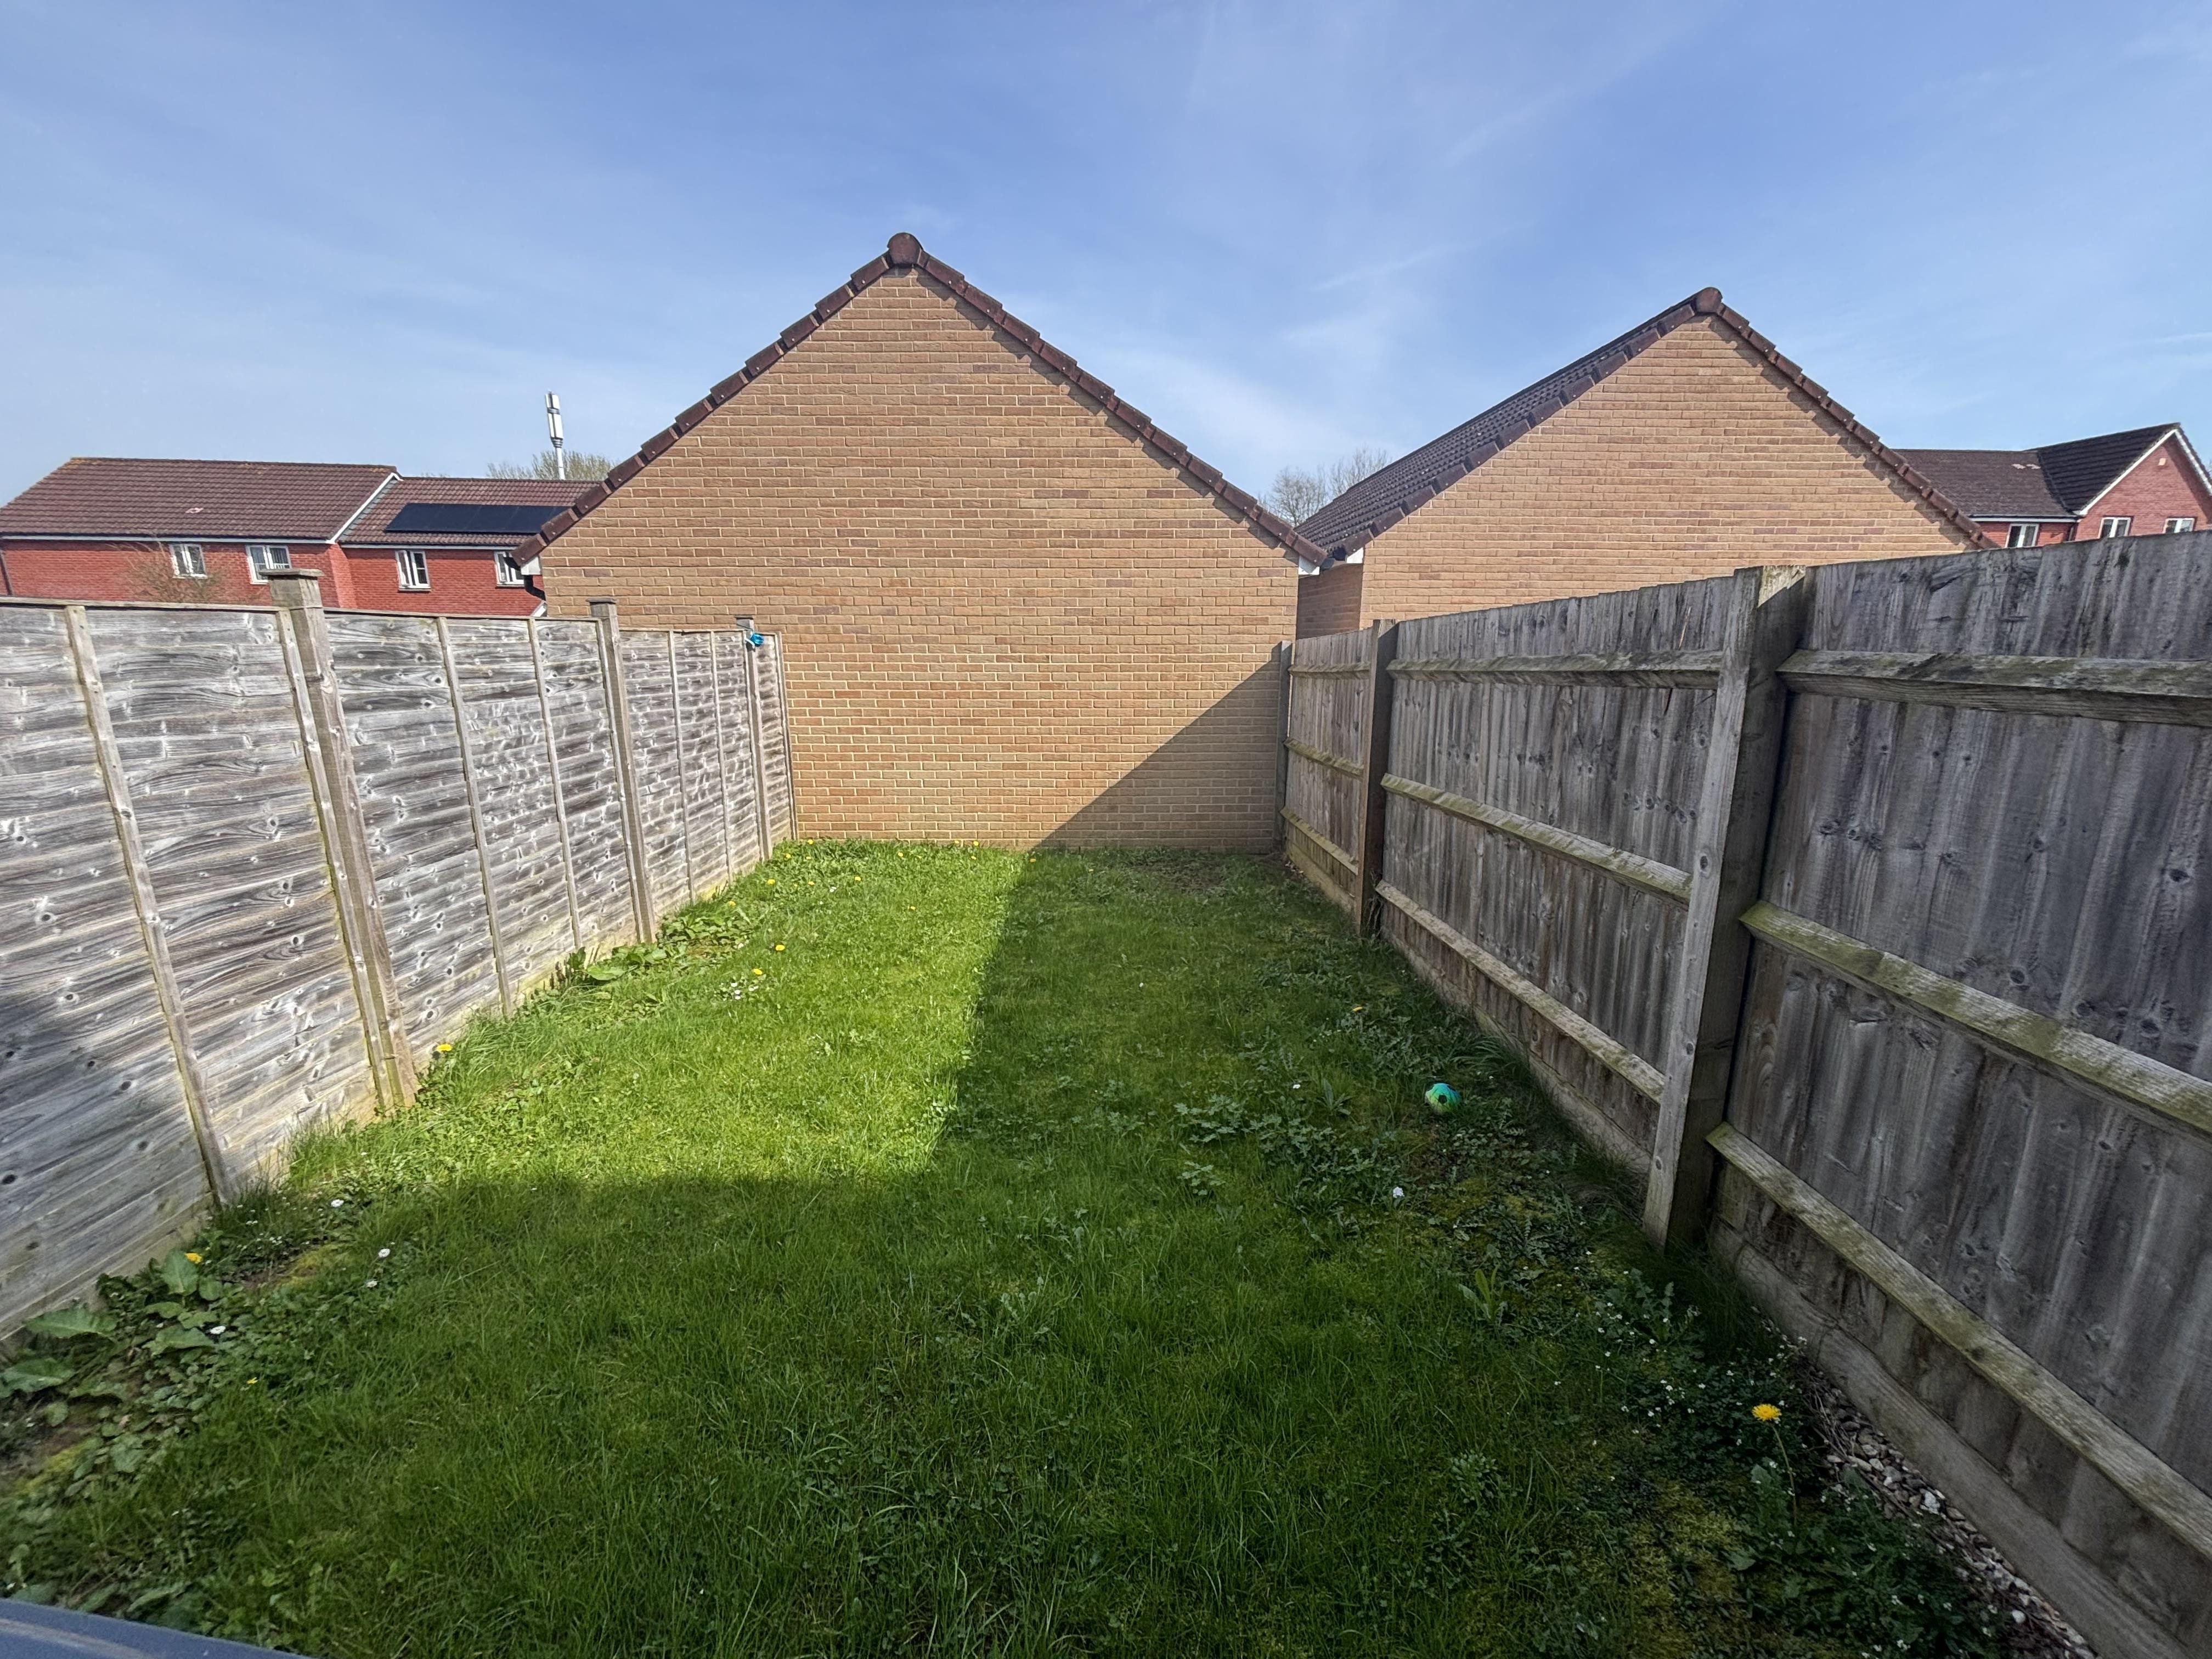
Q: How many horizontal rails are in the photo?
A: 9